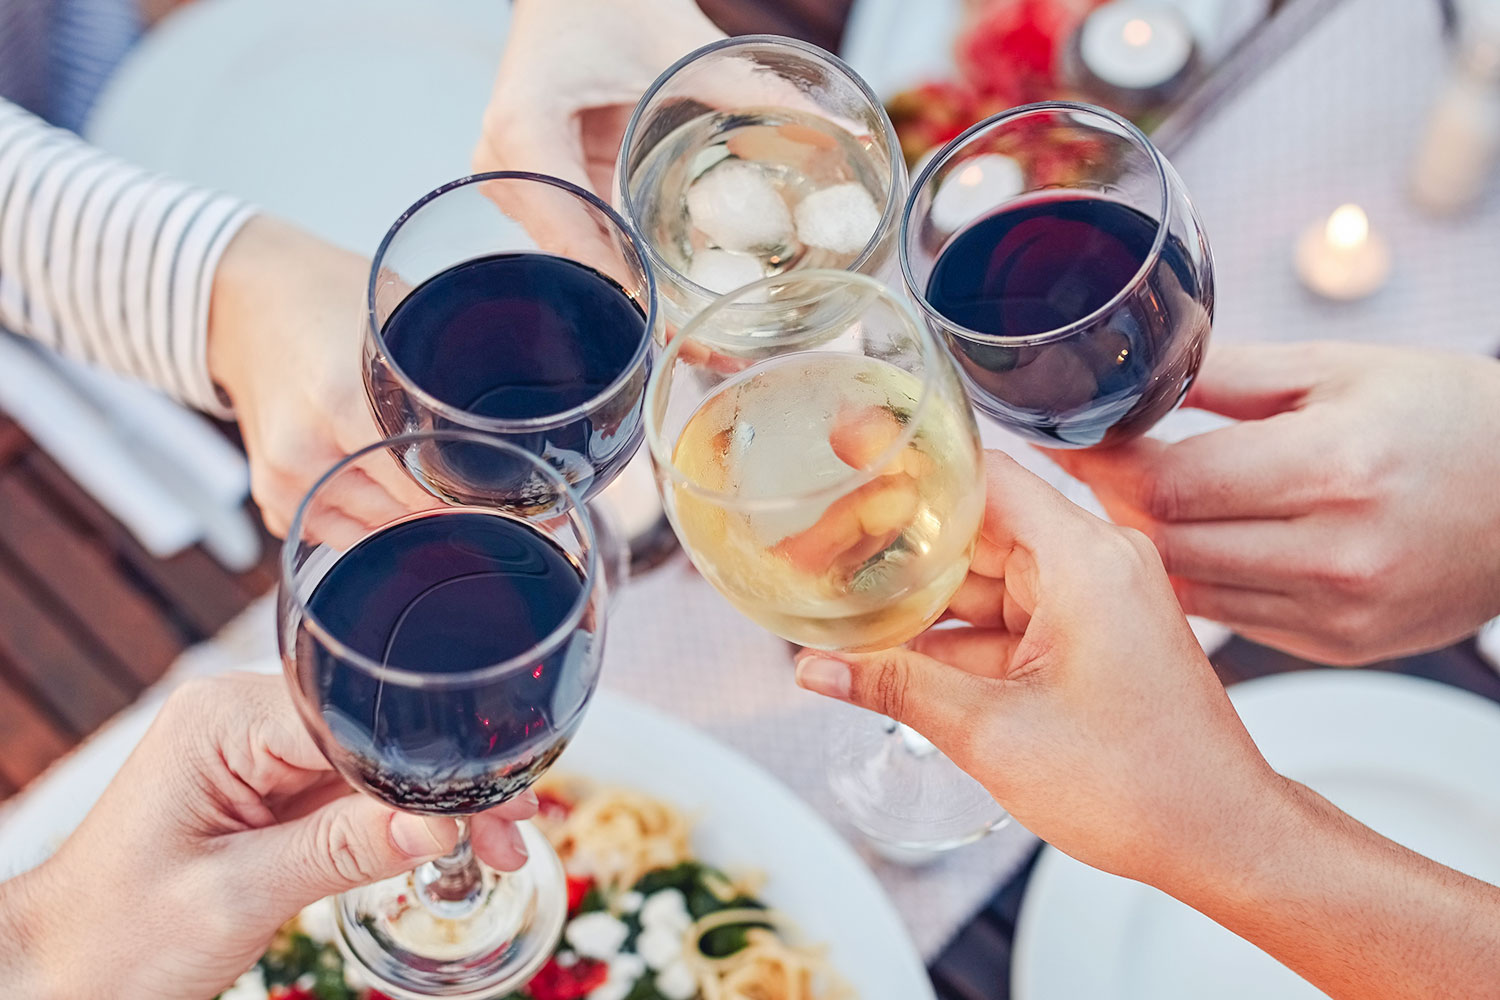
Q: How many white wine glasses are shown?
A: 2